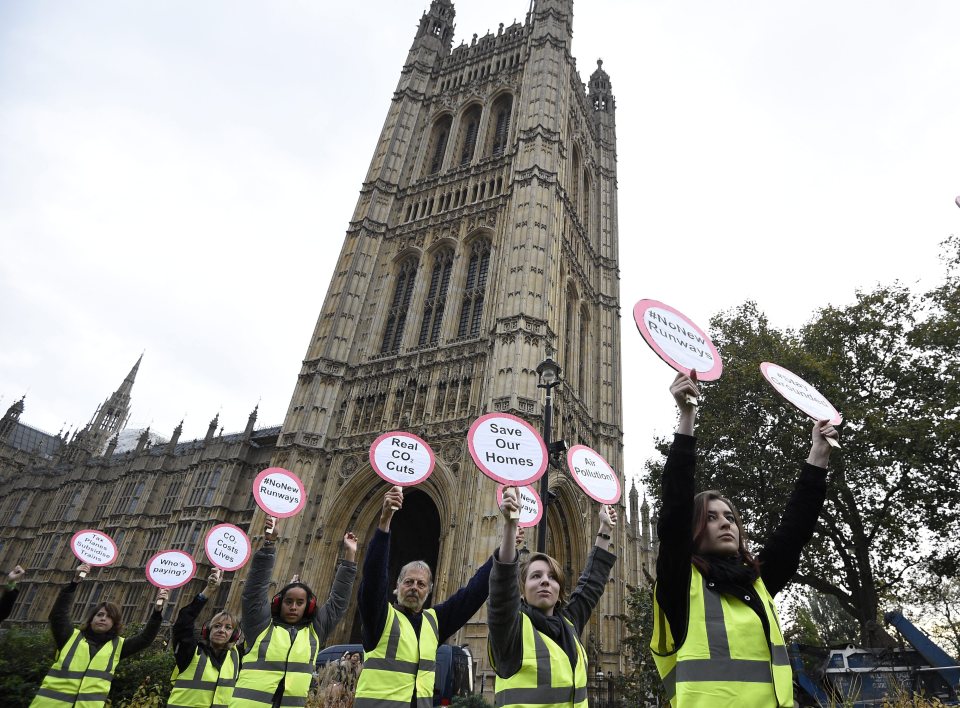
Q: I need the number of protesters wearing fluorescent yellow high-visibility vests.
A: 6